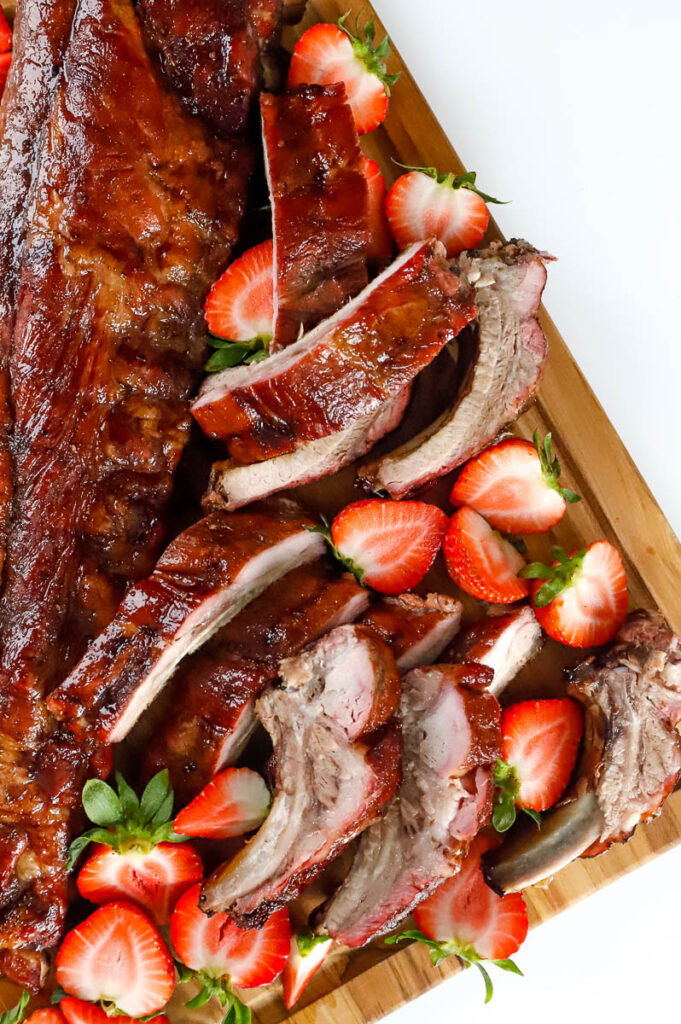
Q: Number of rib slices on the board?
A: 11